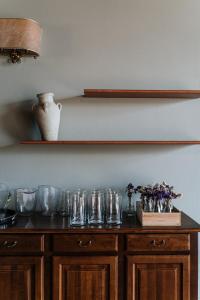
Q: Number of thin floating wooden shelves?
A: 2